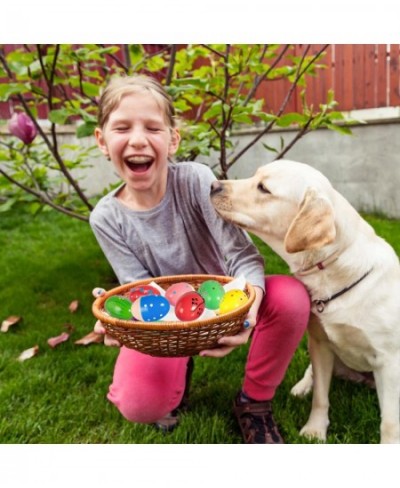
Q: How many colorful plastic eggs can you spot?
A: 7